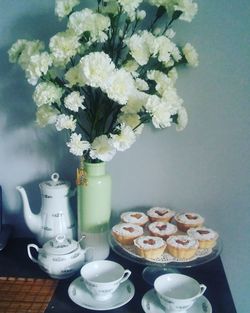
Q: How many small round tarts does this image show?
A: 8